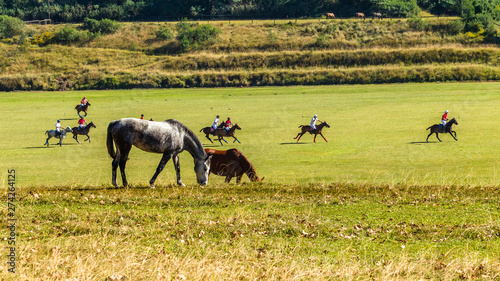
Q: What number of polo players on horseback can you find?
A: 8